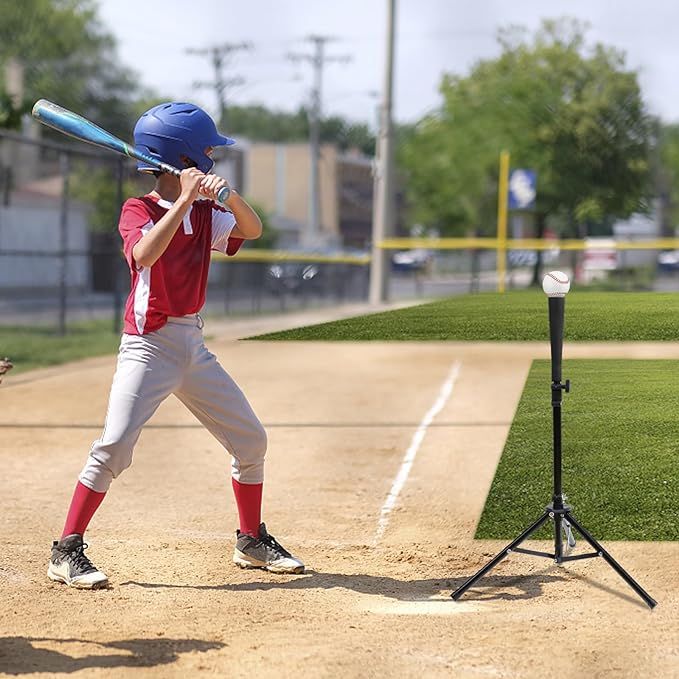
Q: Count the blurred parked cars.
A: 2